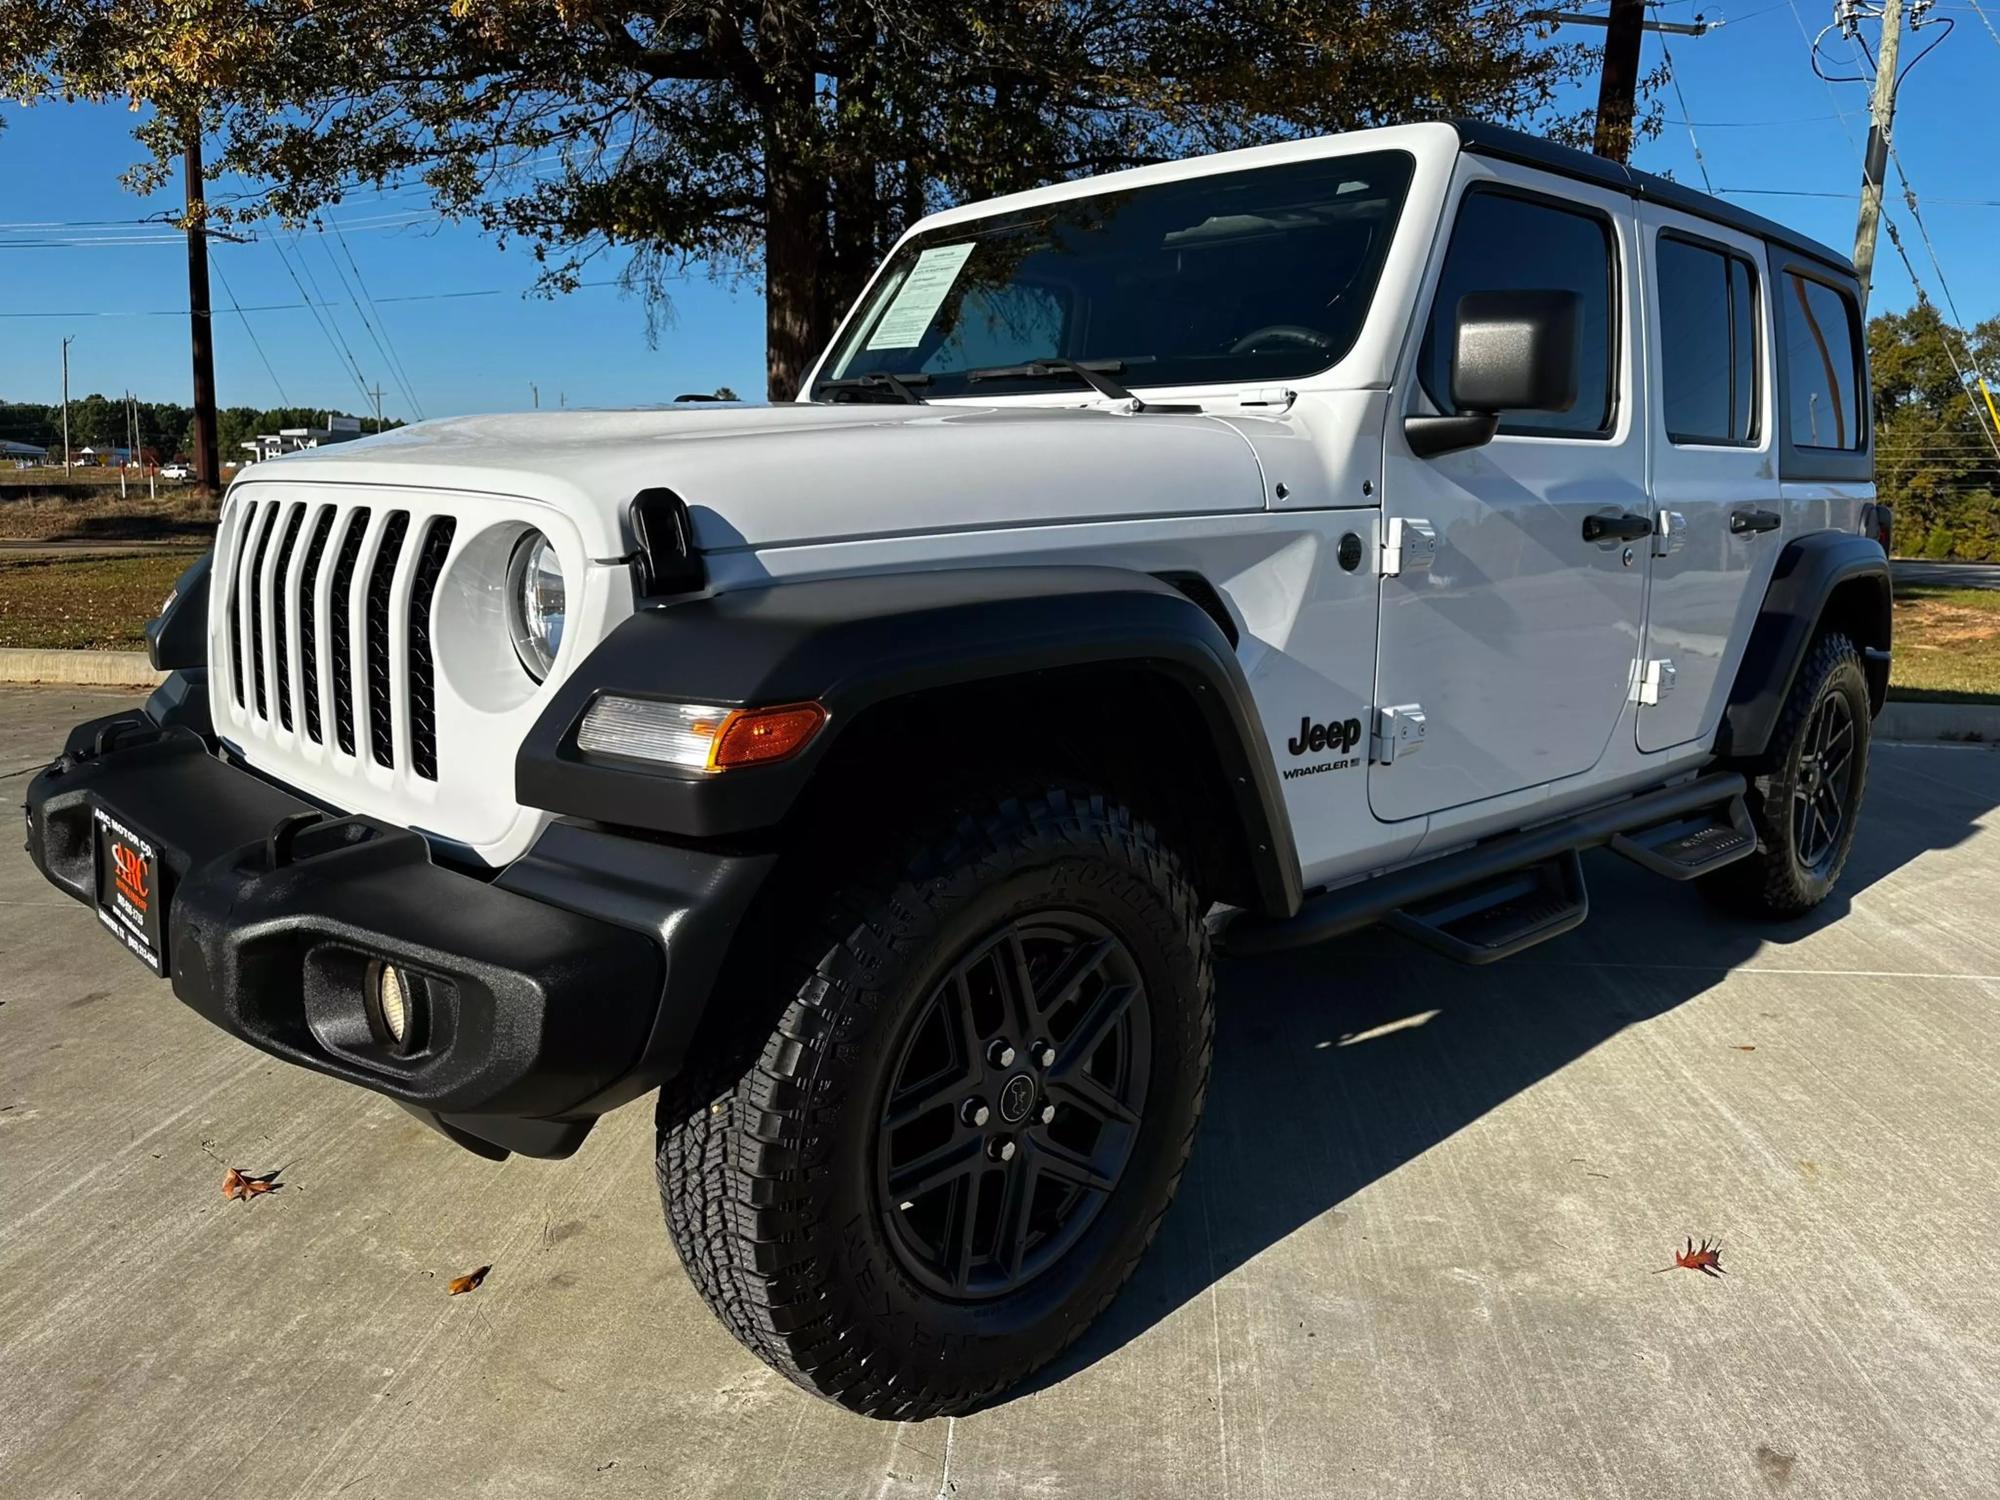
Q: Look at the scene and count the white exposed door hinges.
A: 4